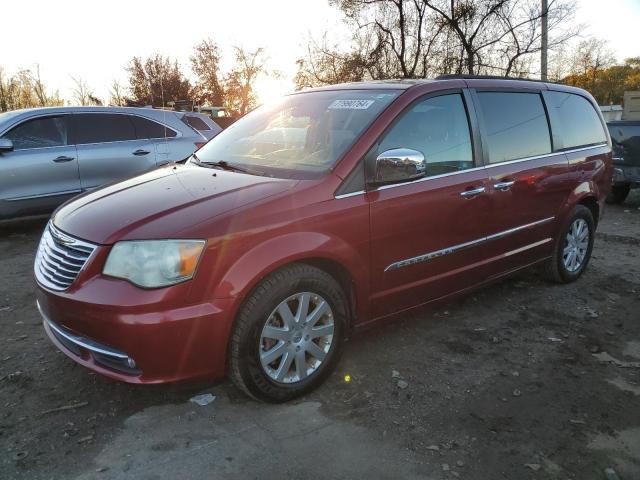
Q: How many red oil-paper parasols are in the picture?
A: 0